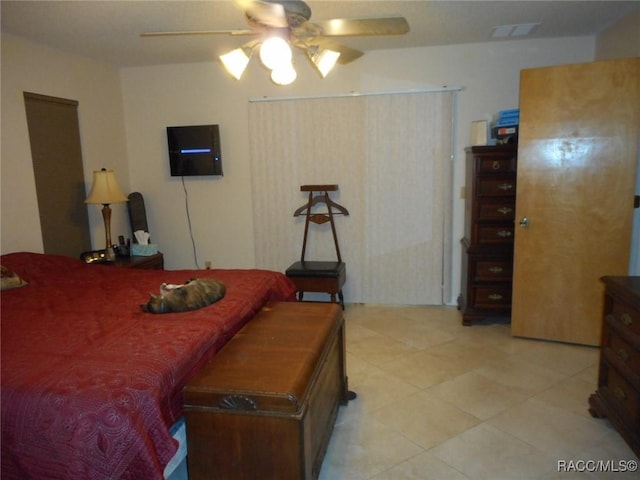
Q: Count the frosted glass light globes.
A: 4